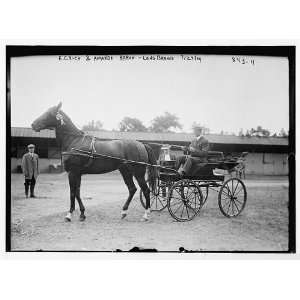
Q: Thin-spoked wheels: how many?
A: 4